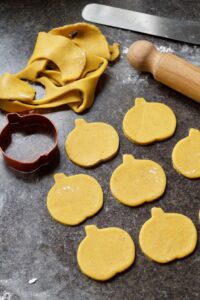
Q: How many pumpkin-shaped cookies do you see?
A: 7